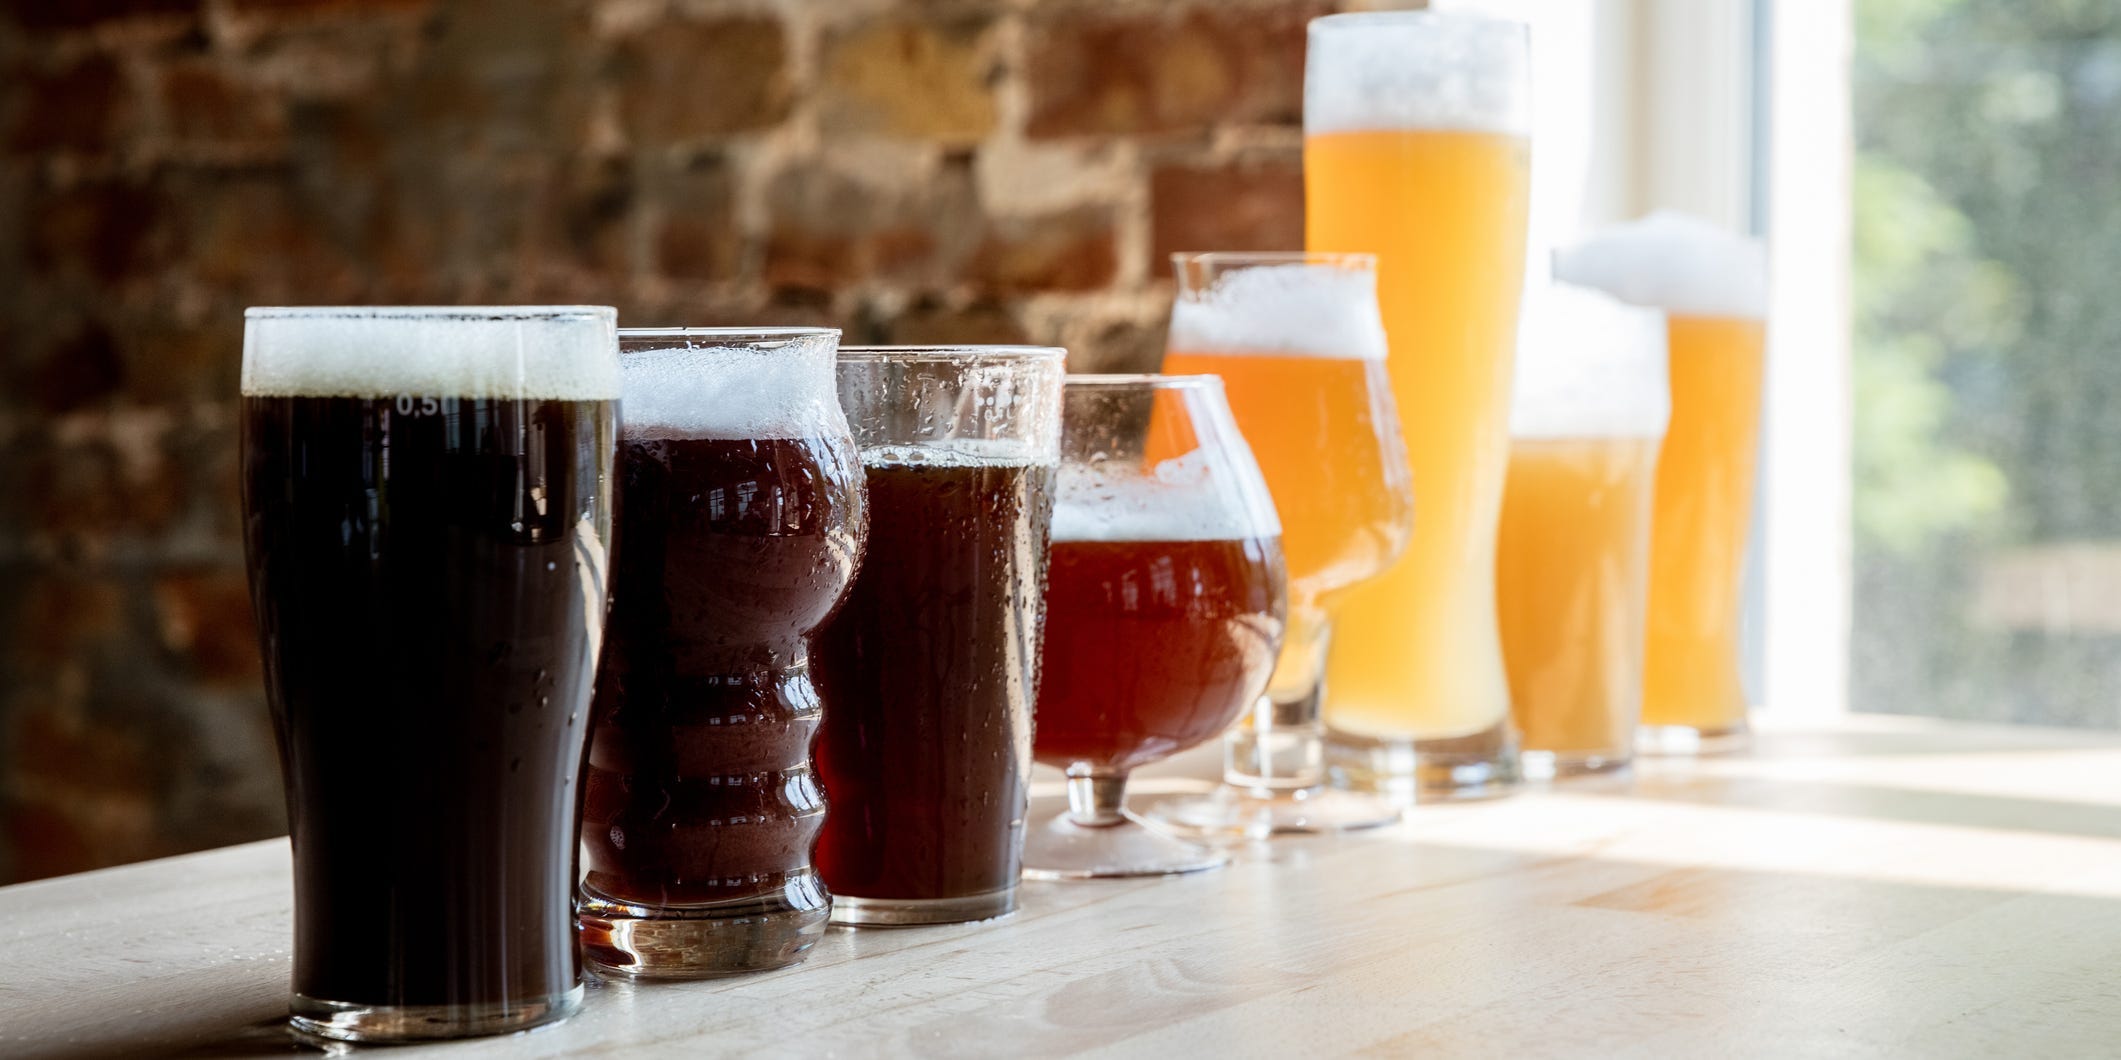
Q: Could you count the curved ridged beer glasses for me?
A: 1